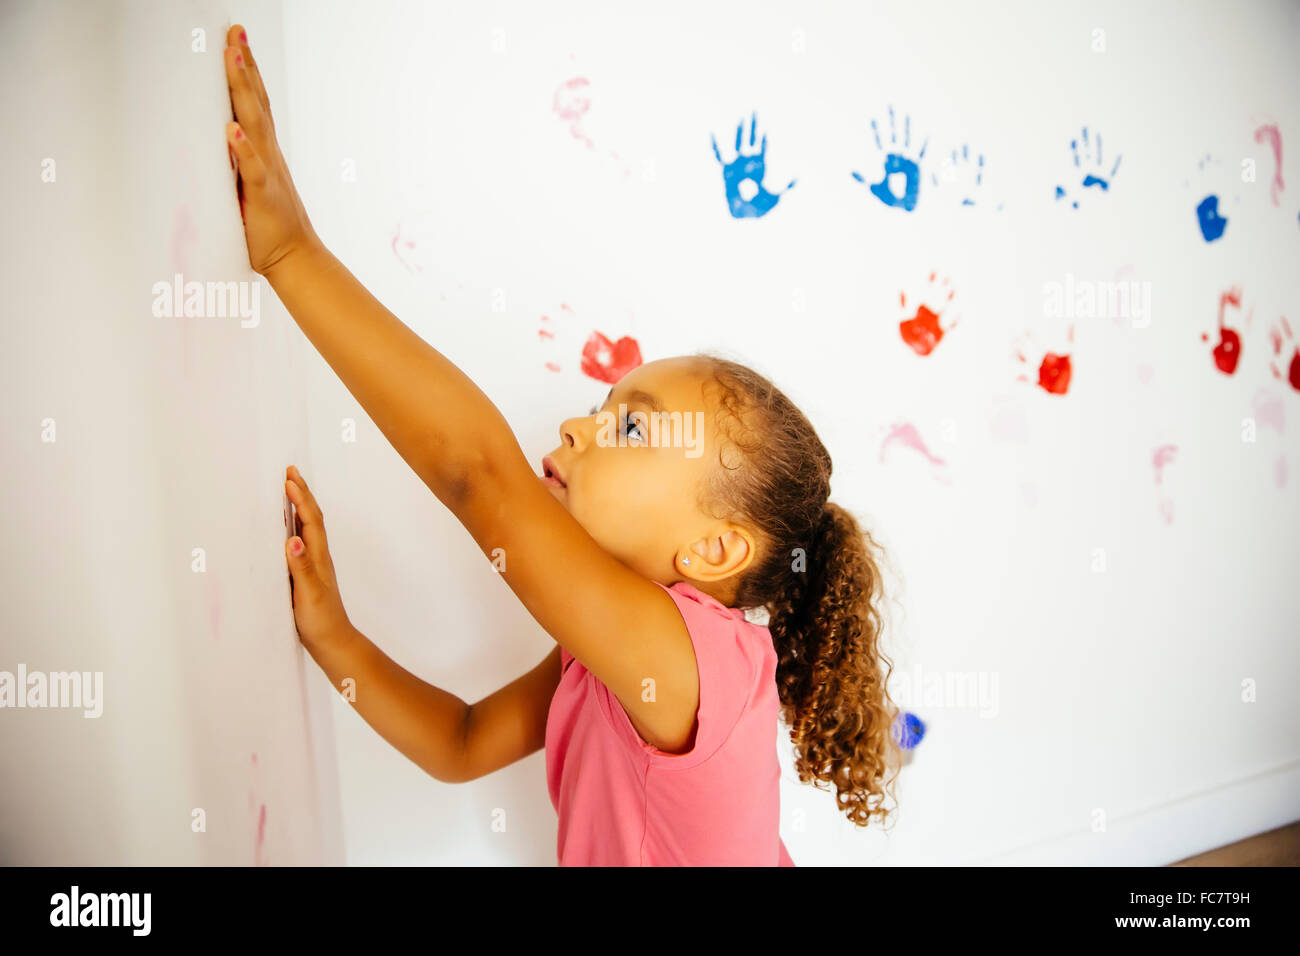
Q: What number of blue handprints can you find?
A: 5